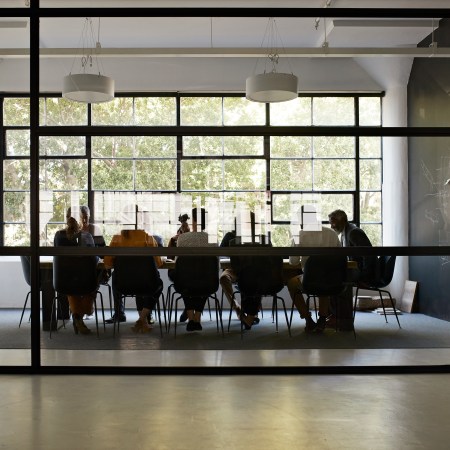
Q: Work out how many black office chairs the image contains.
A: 7